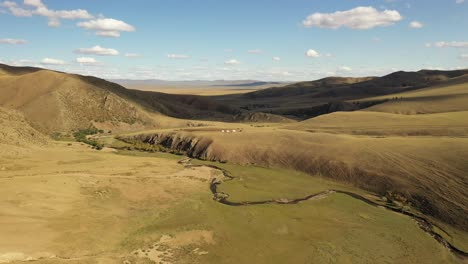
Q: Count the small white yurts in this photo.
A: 3